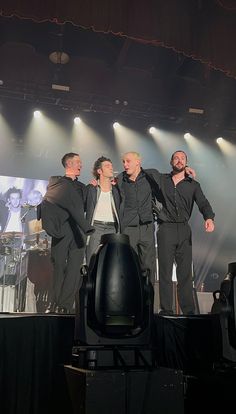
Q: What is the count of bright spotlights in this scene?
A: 6